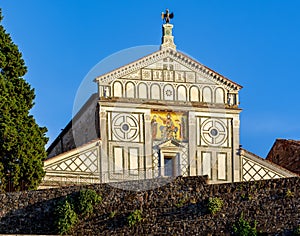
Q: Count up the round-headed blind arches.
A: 9